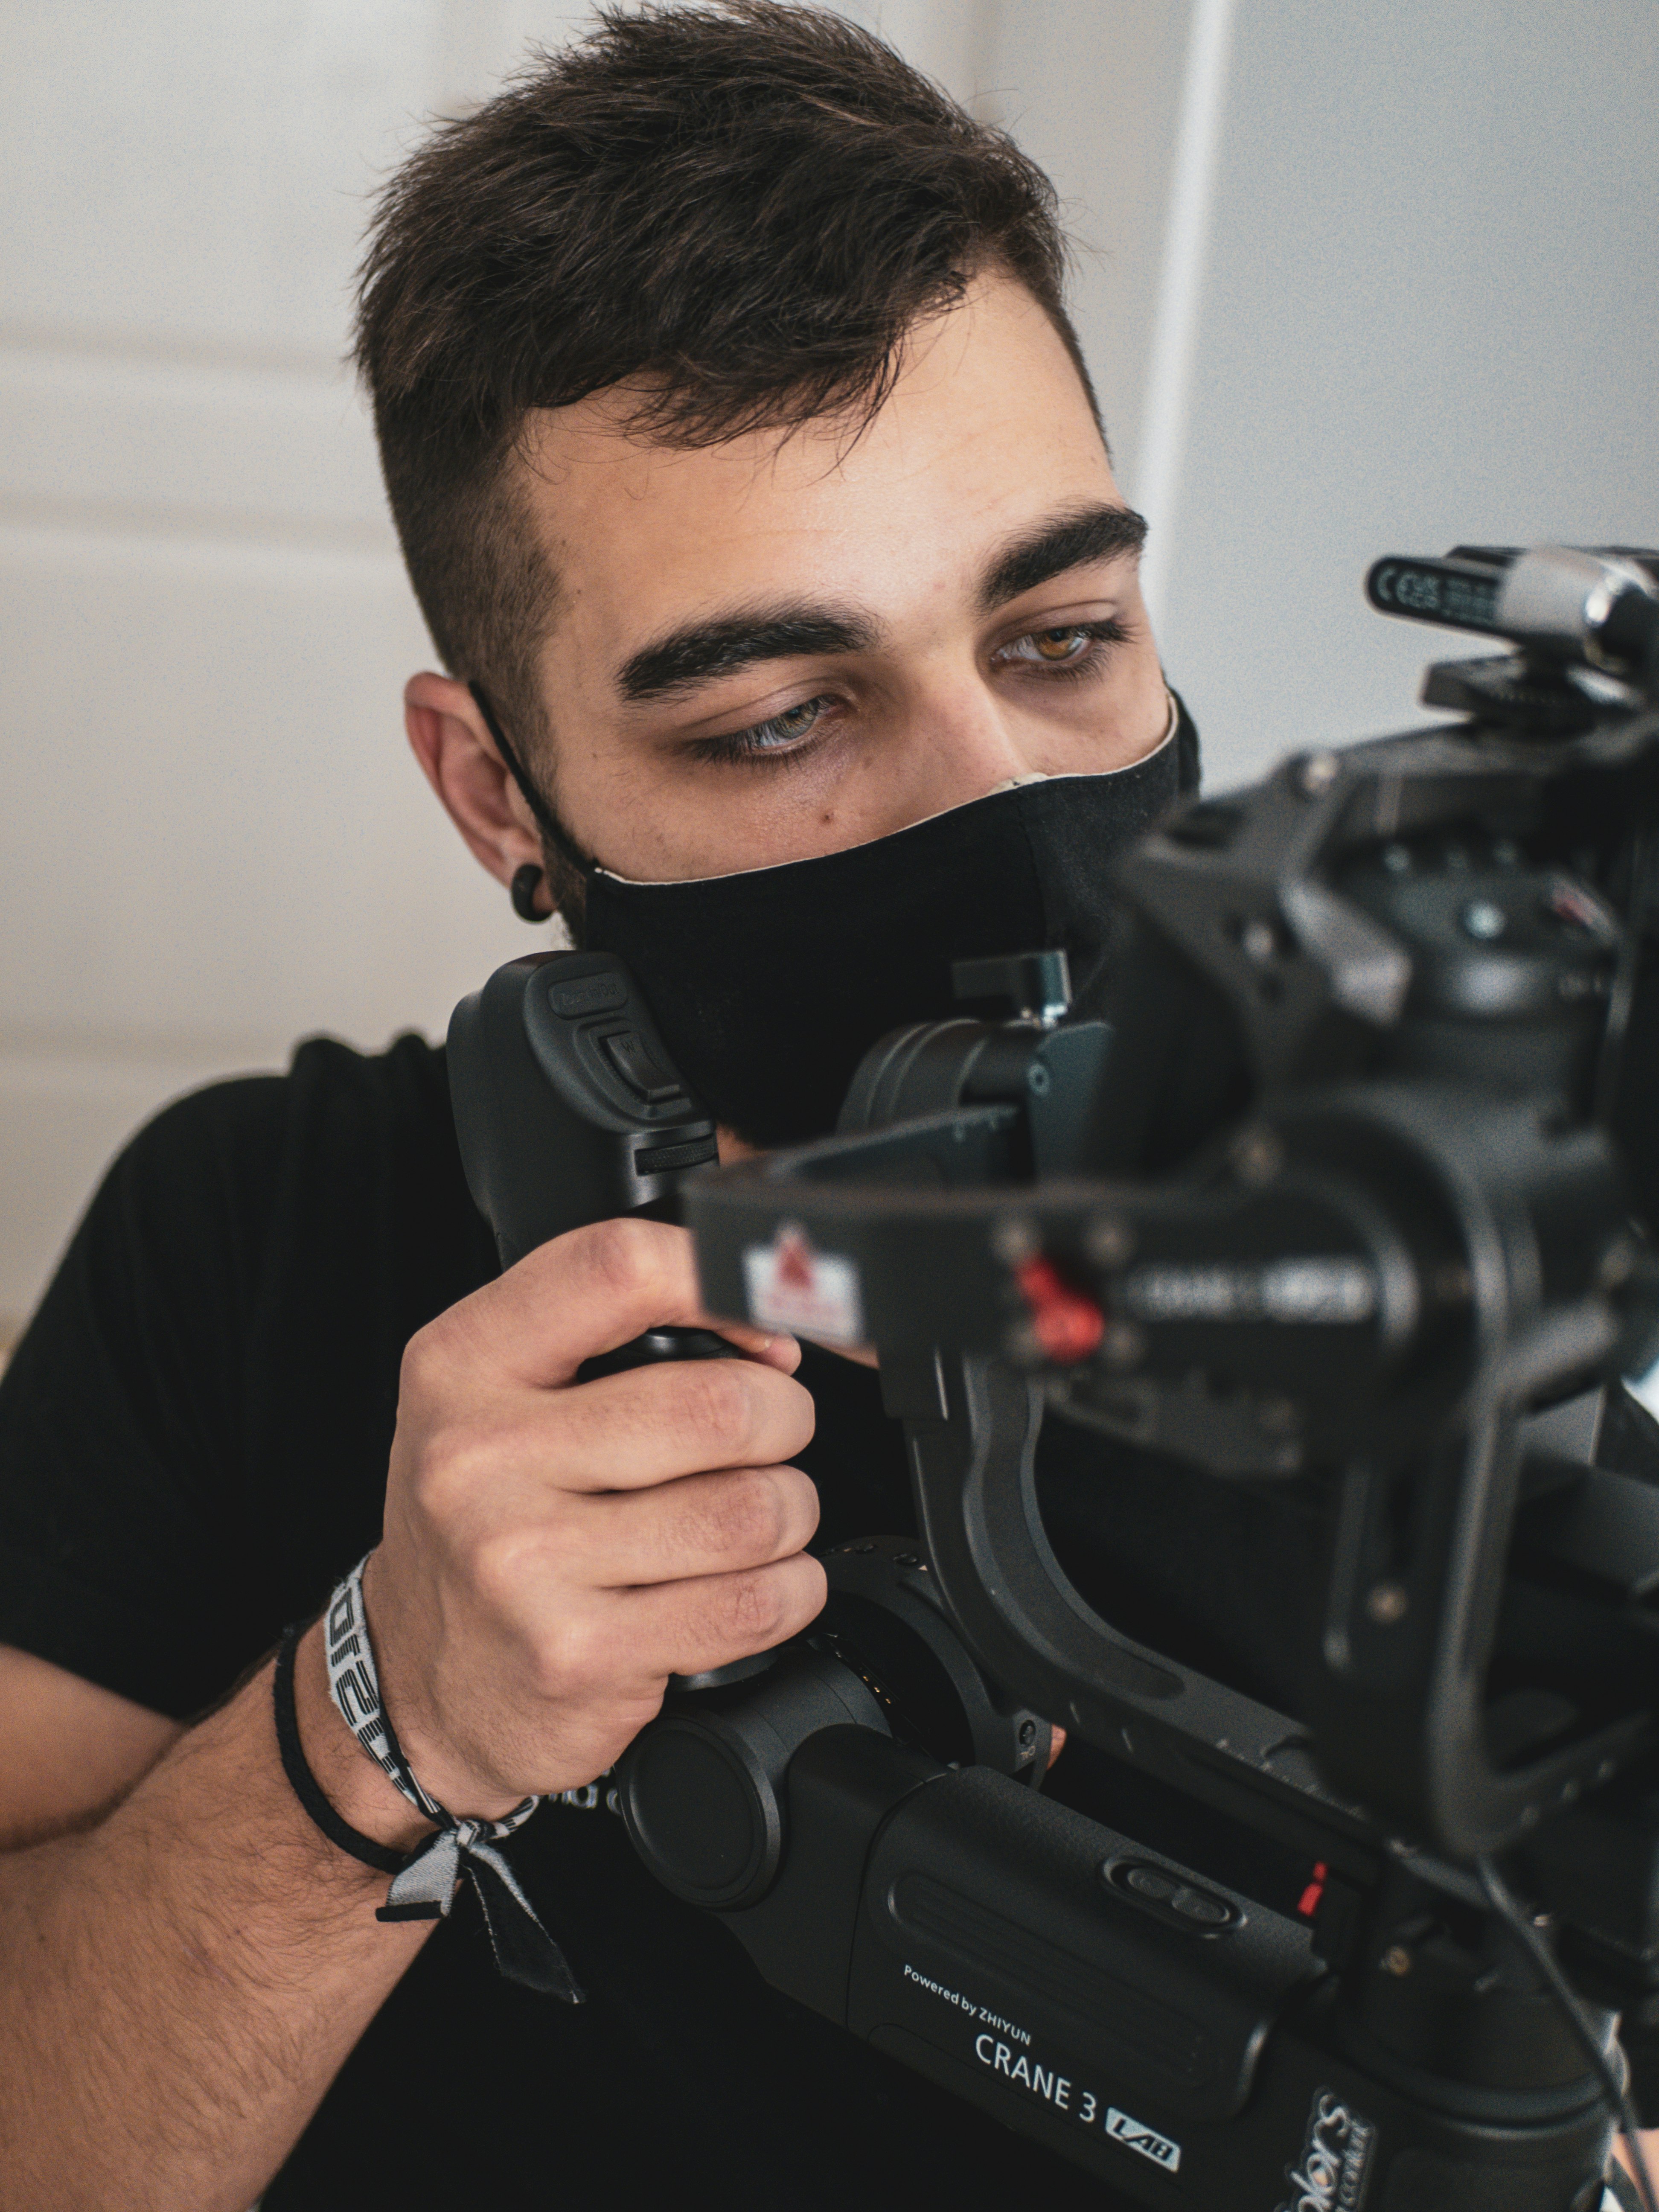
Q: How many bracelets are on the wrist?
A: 2